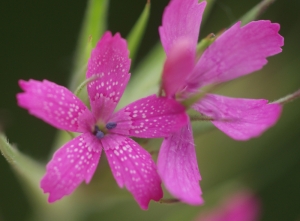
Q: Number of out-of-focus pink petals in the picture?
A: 2